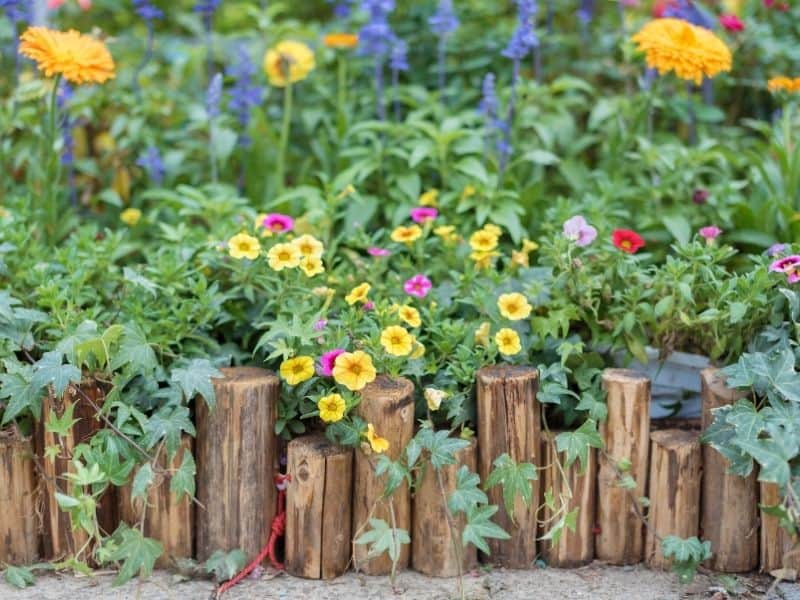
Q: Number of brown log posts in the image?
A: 13